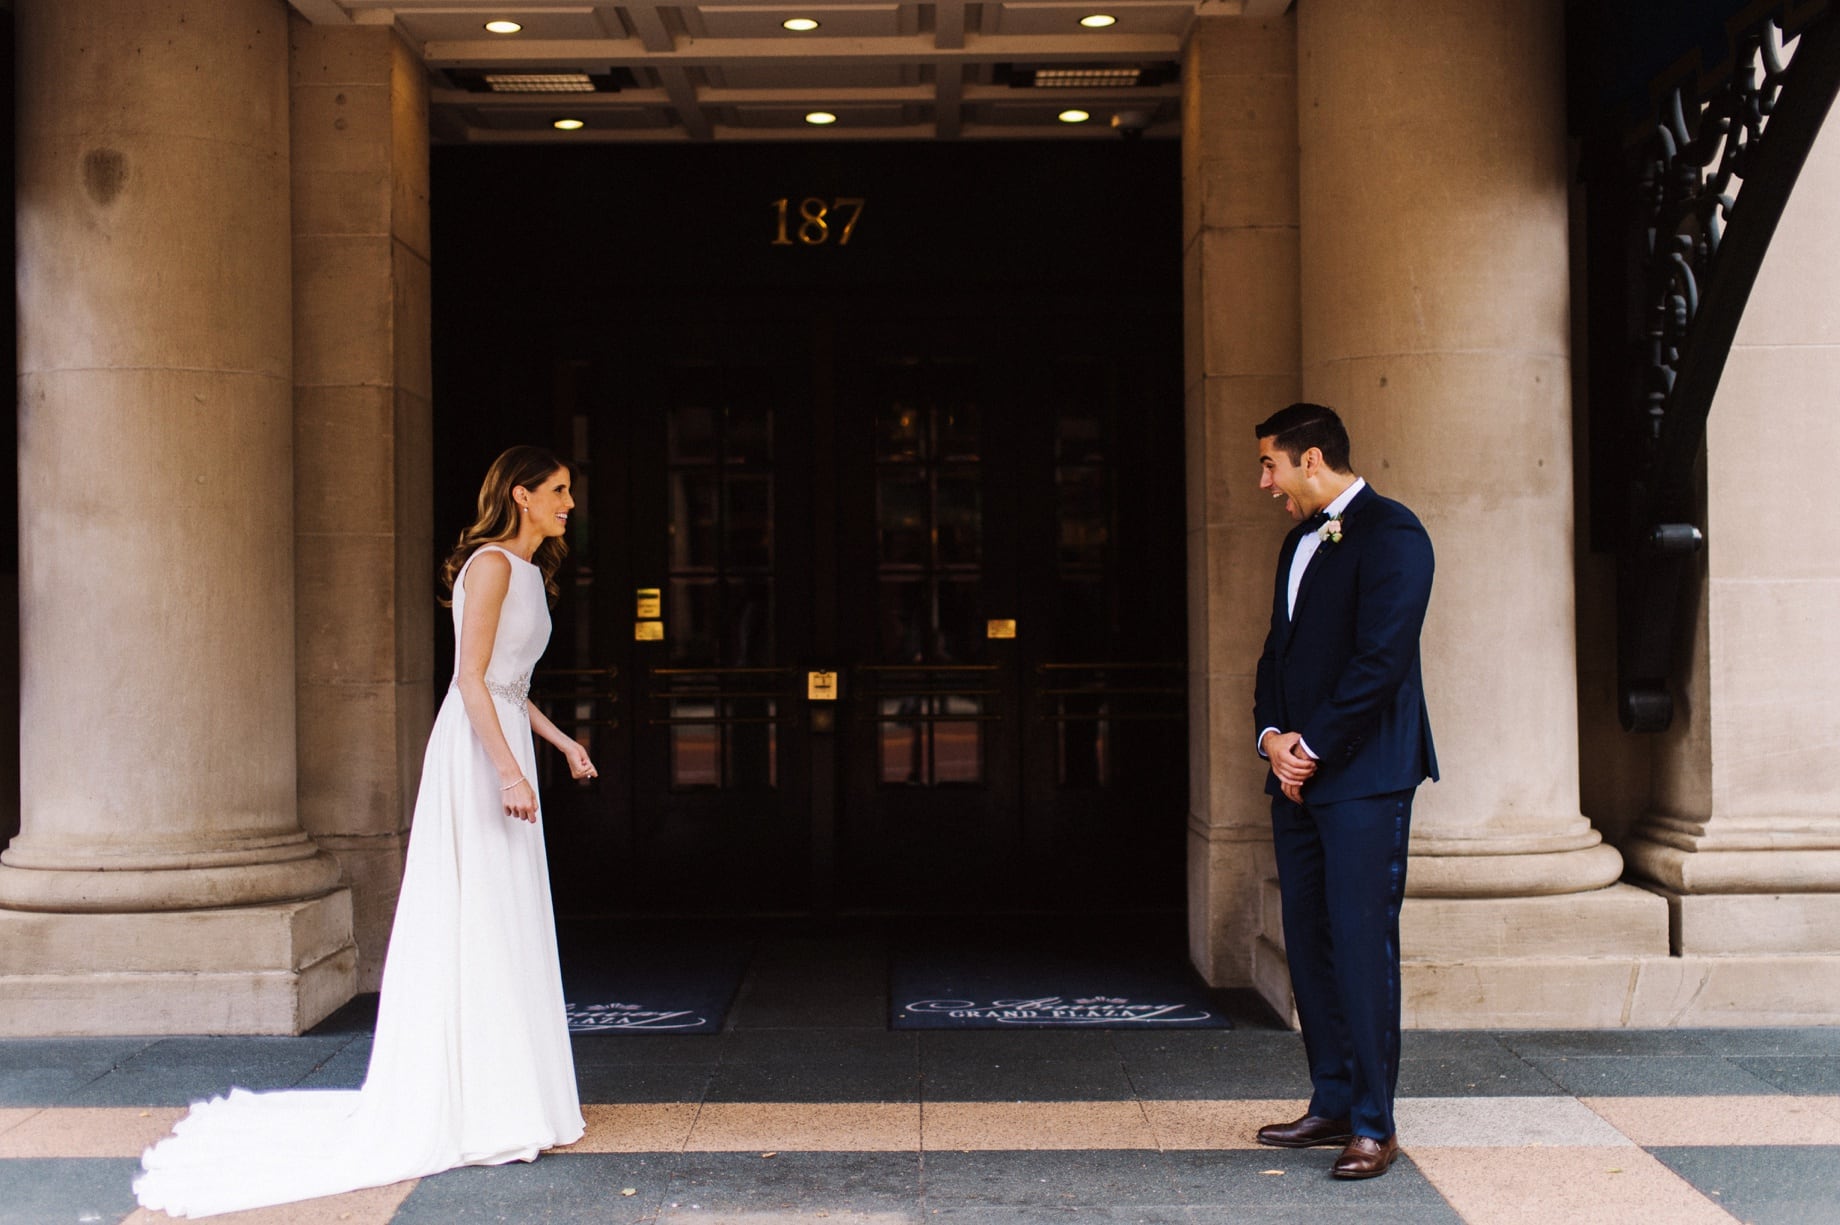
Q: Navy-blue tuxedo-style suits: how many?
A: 1